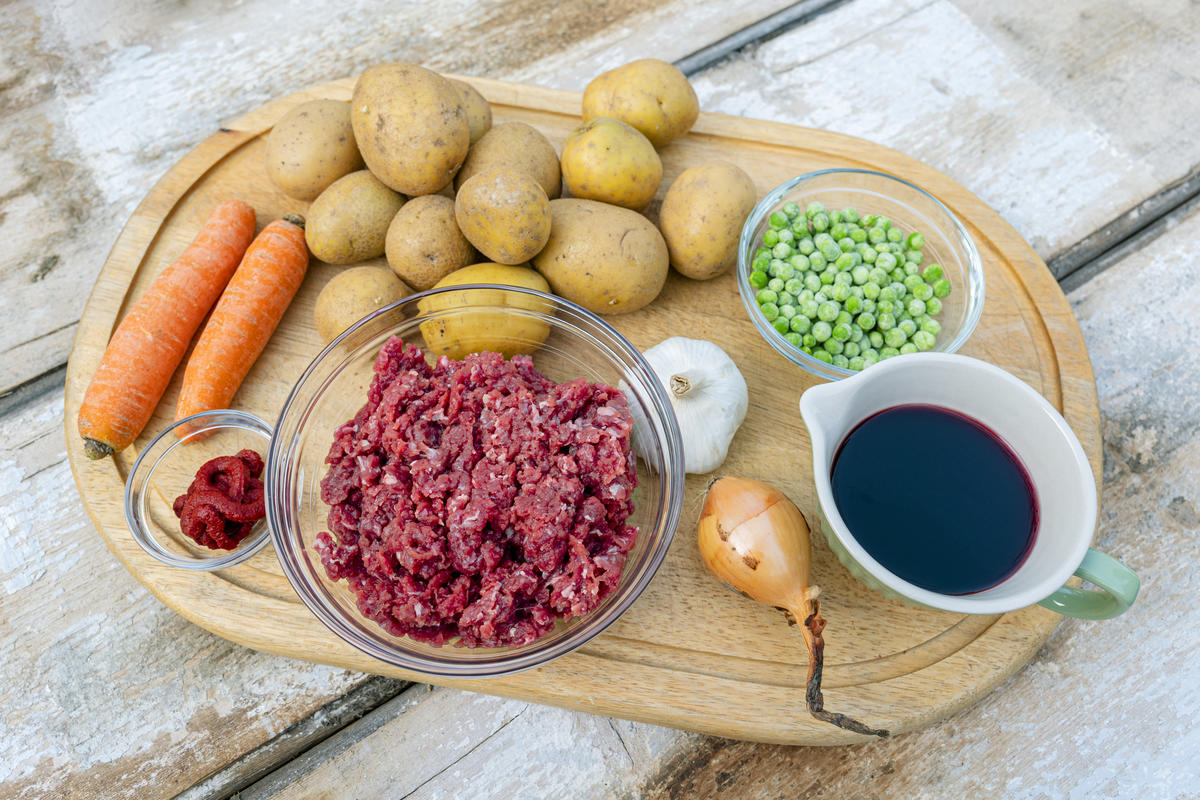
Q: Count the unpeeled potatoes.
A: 13